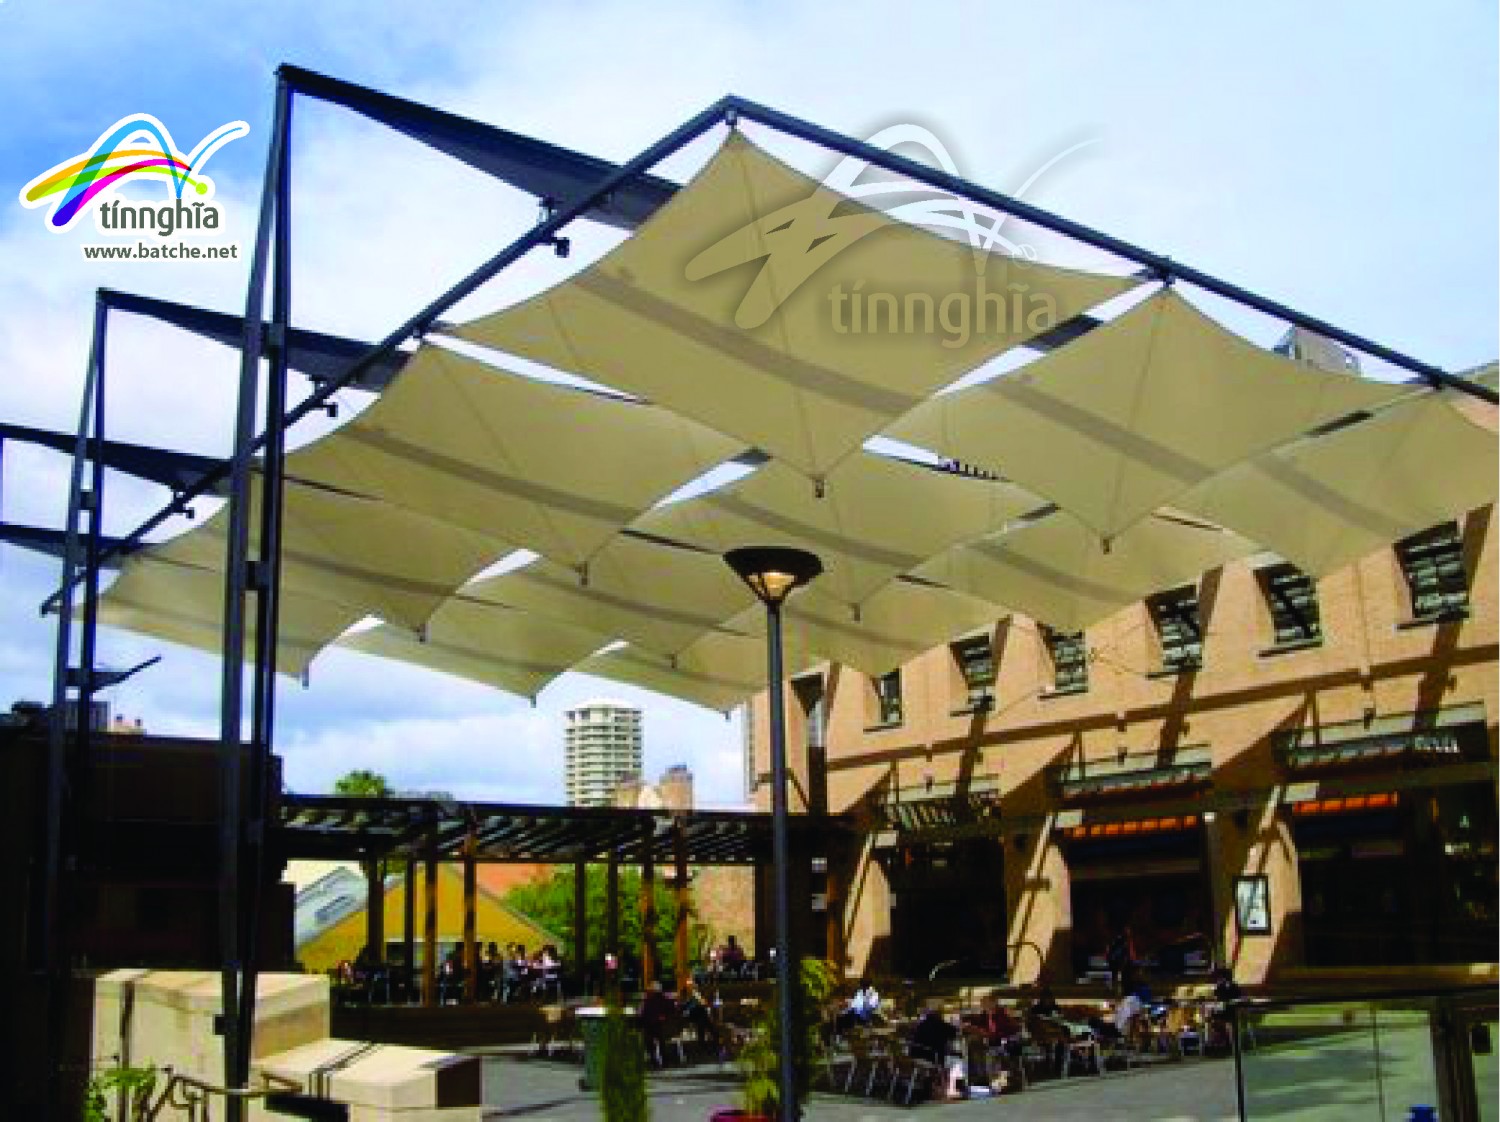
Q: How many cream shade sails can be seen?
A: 12